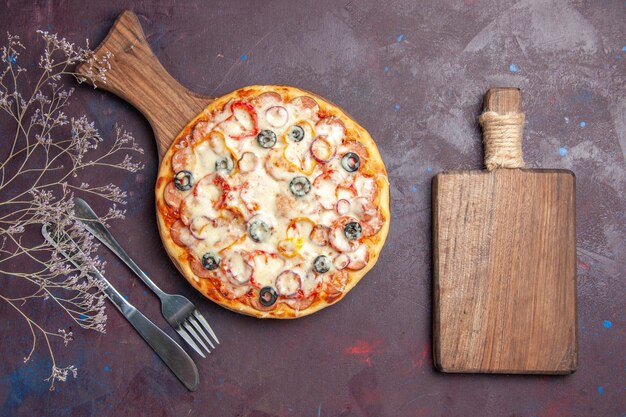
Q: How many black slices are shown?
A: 11